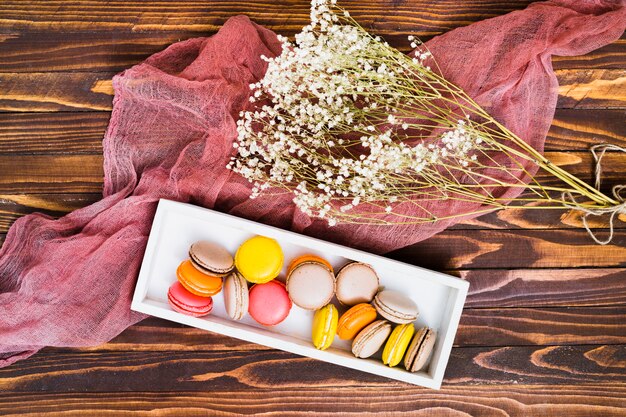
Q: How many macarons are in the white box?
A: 15